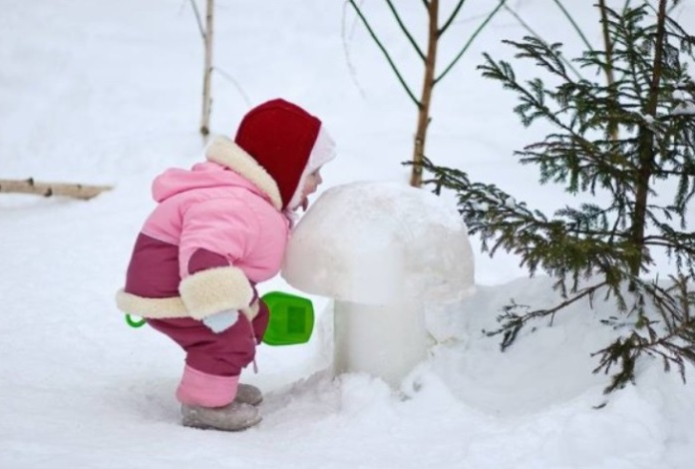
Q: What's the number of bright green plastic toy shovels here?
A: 1